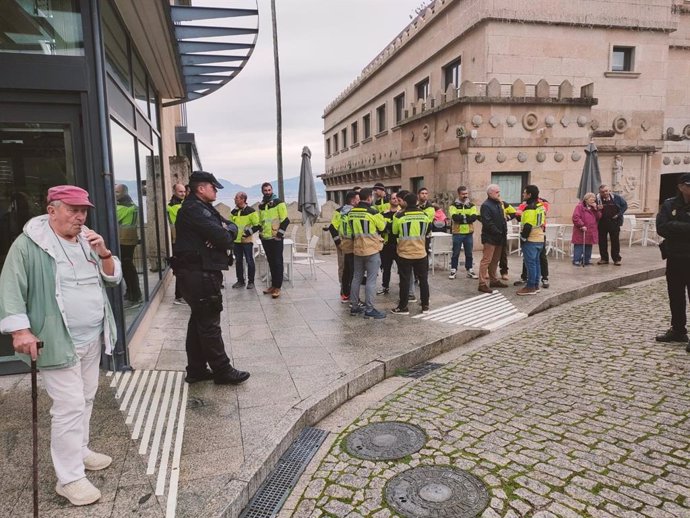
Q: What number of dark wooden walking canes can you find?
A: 1